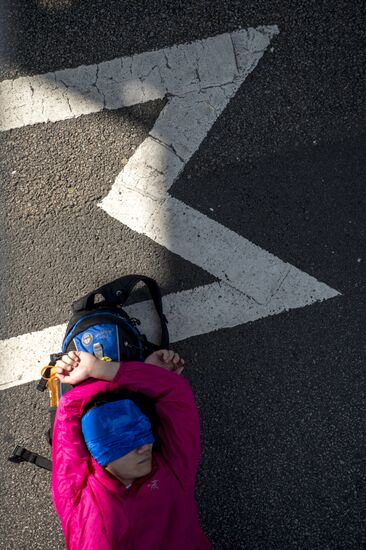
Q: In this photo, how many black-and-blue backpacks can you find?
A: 1